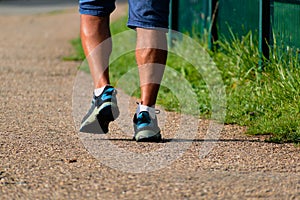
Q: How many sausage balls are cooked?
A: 0